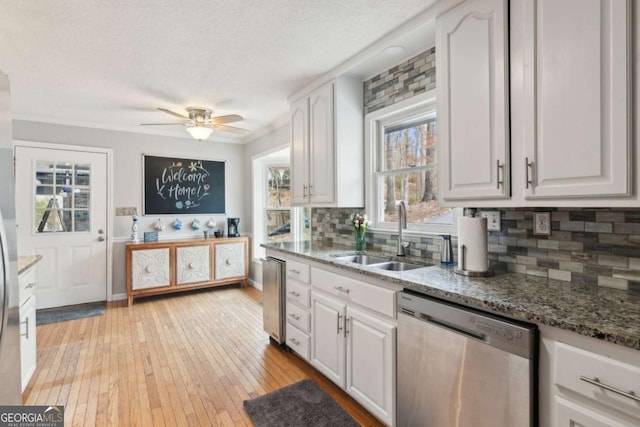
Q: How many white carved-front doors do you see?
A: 3